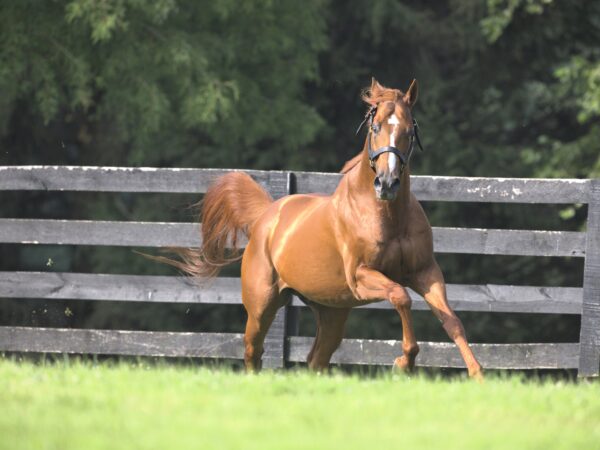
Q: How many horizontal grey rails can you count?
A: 4